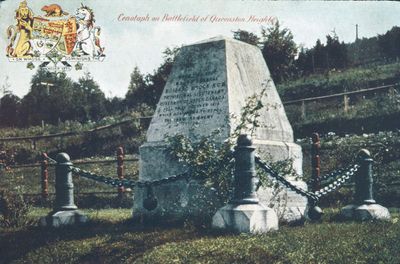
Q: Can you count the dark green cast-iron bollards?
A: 3